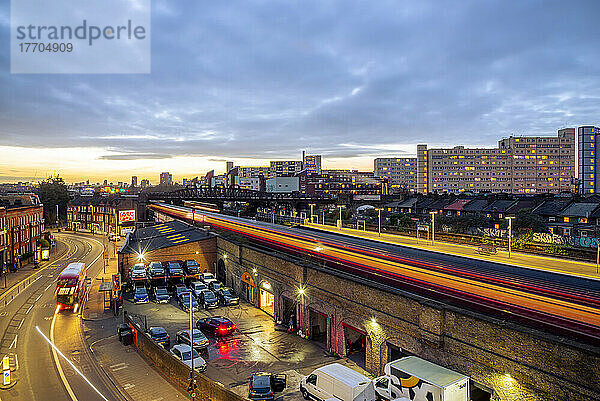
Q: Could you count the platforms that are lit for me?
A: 1